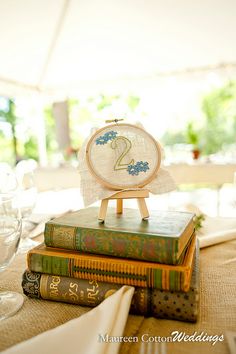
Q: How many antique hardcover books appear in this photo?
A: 3